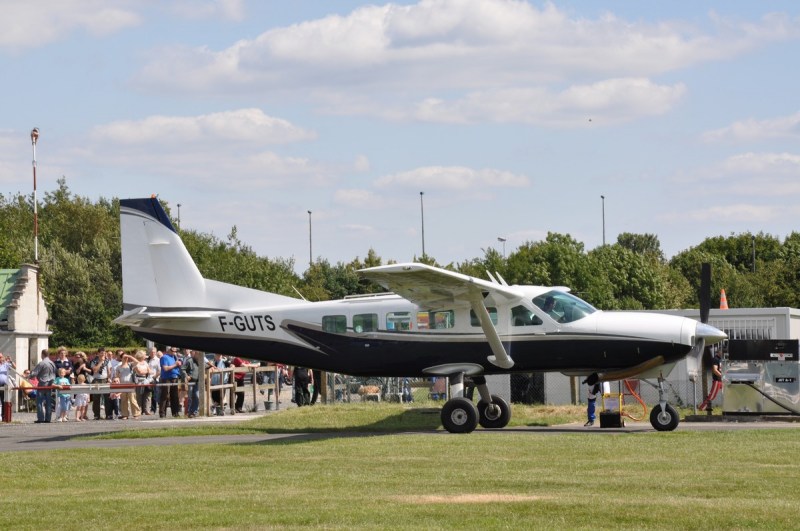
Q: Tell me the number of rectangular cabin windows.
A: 5